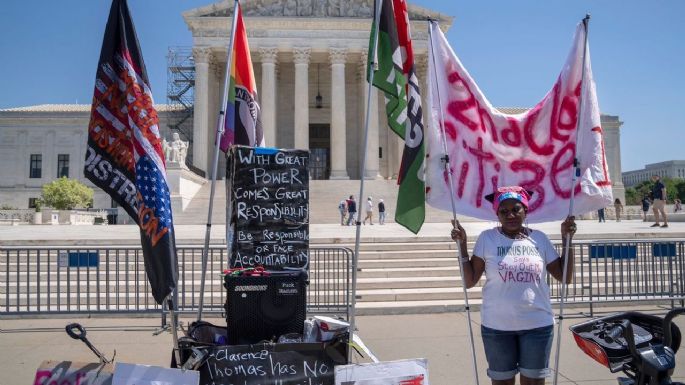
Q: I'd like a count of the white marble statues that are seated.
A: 1